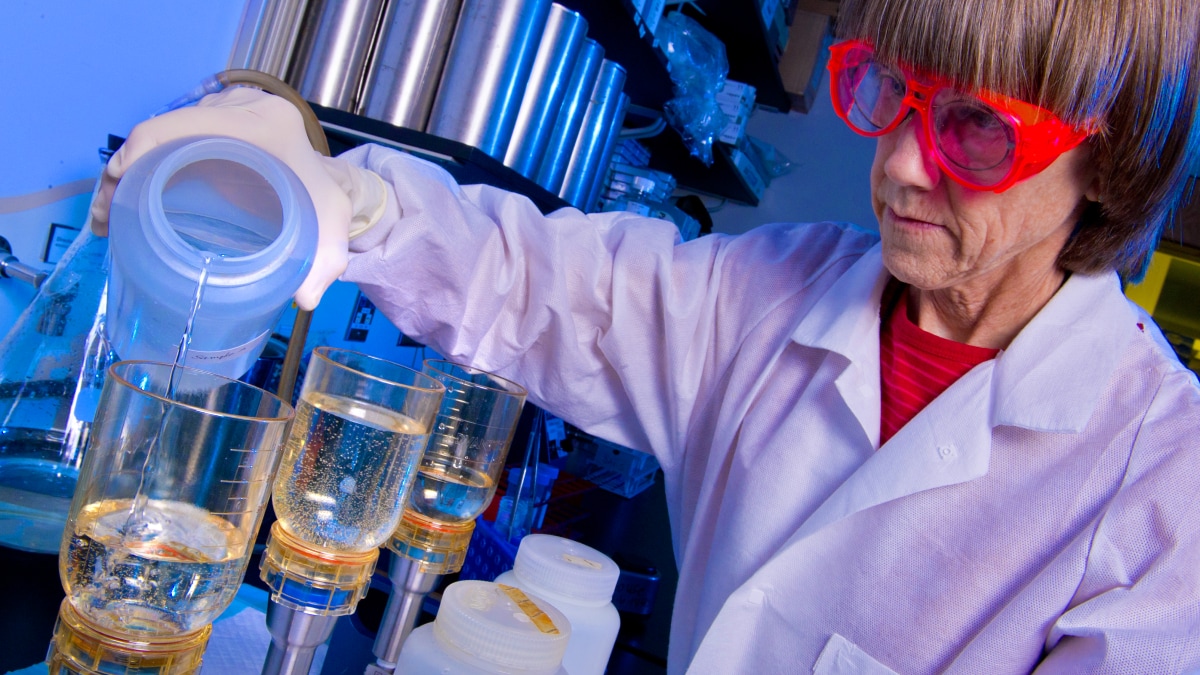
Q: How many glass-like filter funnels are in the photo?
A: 3